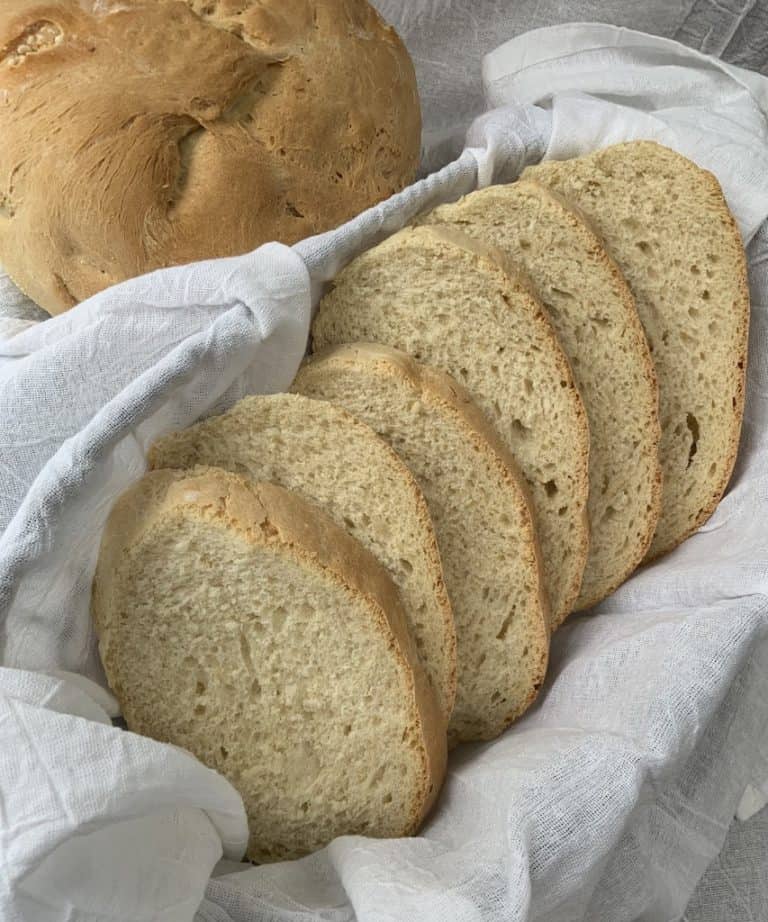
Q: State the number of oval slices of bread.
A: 6